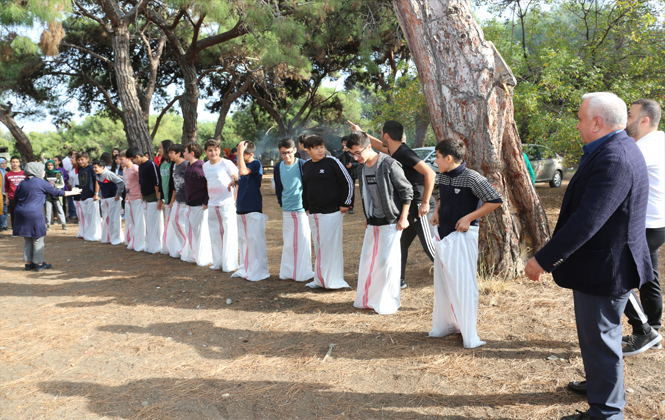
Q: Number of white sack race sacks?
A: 13